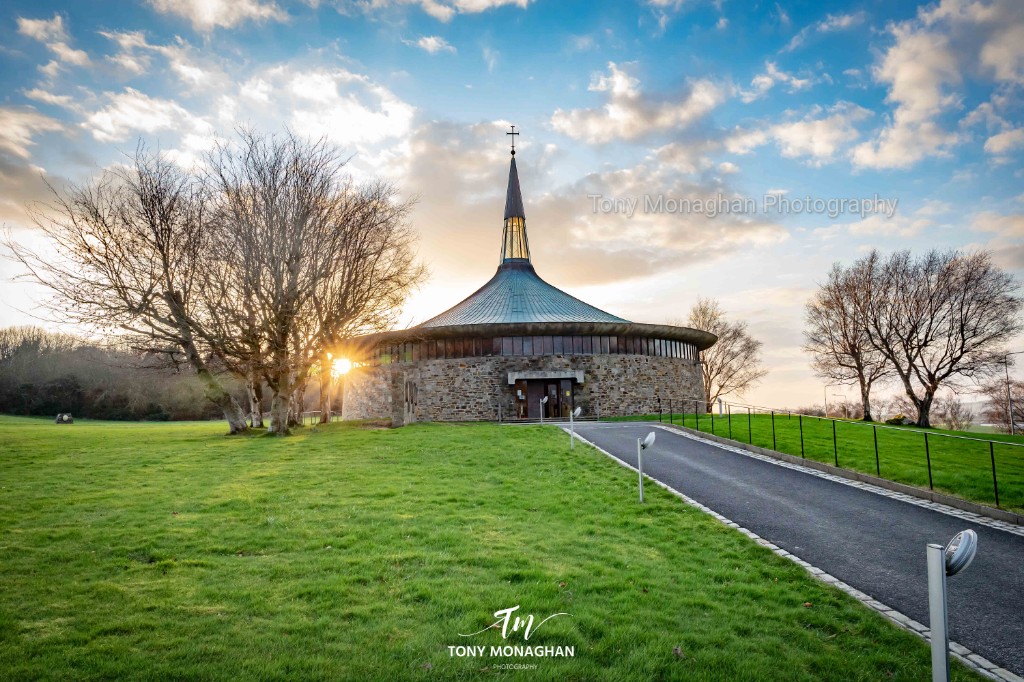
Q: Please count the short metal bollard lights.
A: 4